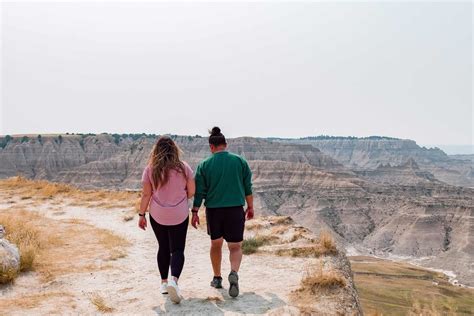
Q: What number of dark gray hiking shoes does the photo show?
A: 2